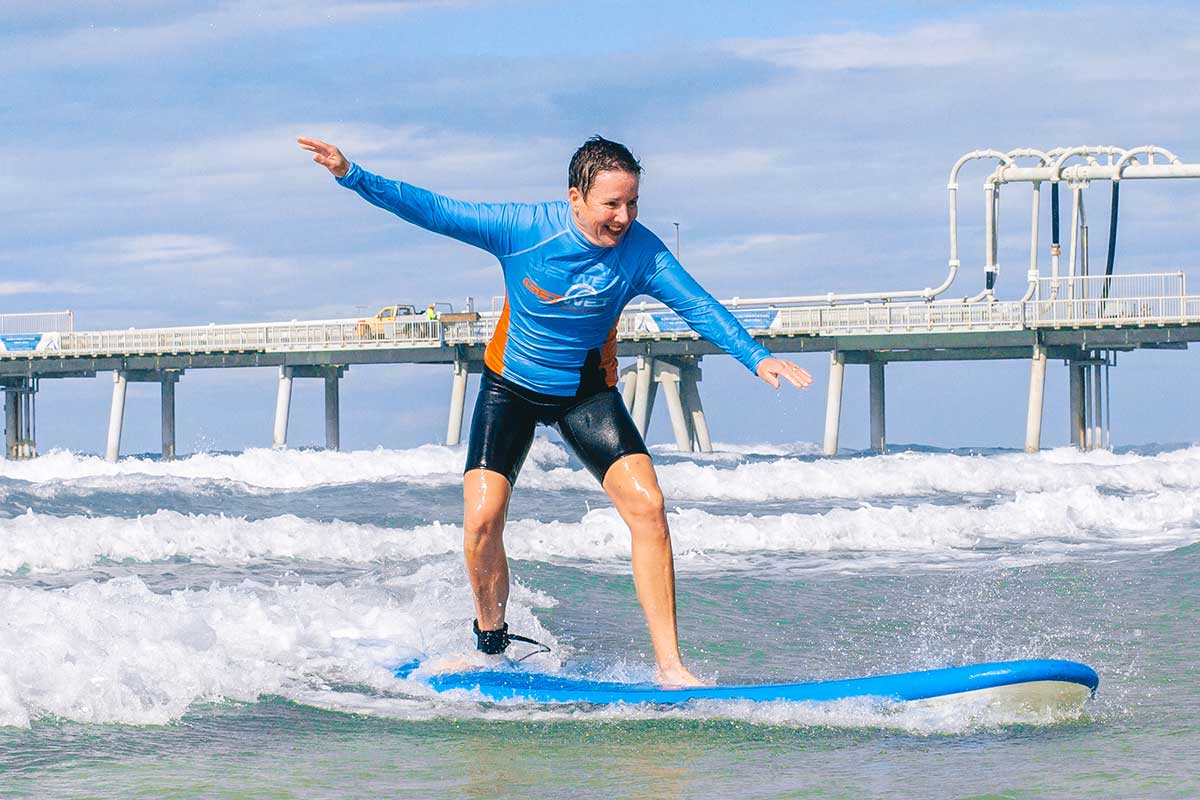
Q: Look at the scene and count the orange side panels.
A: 2